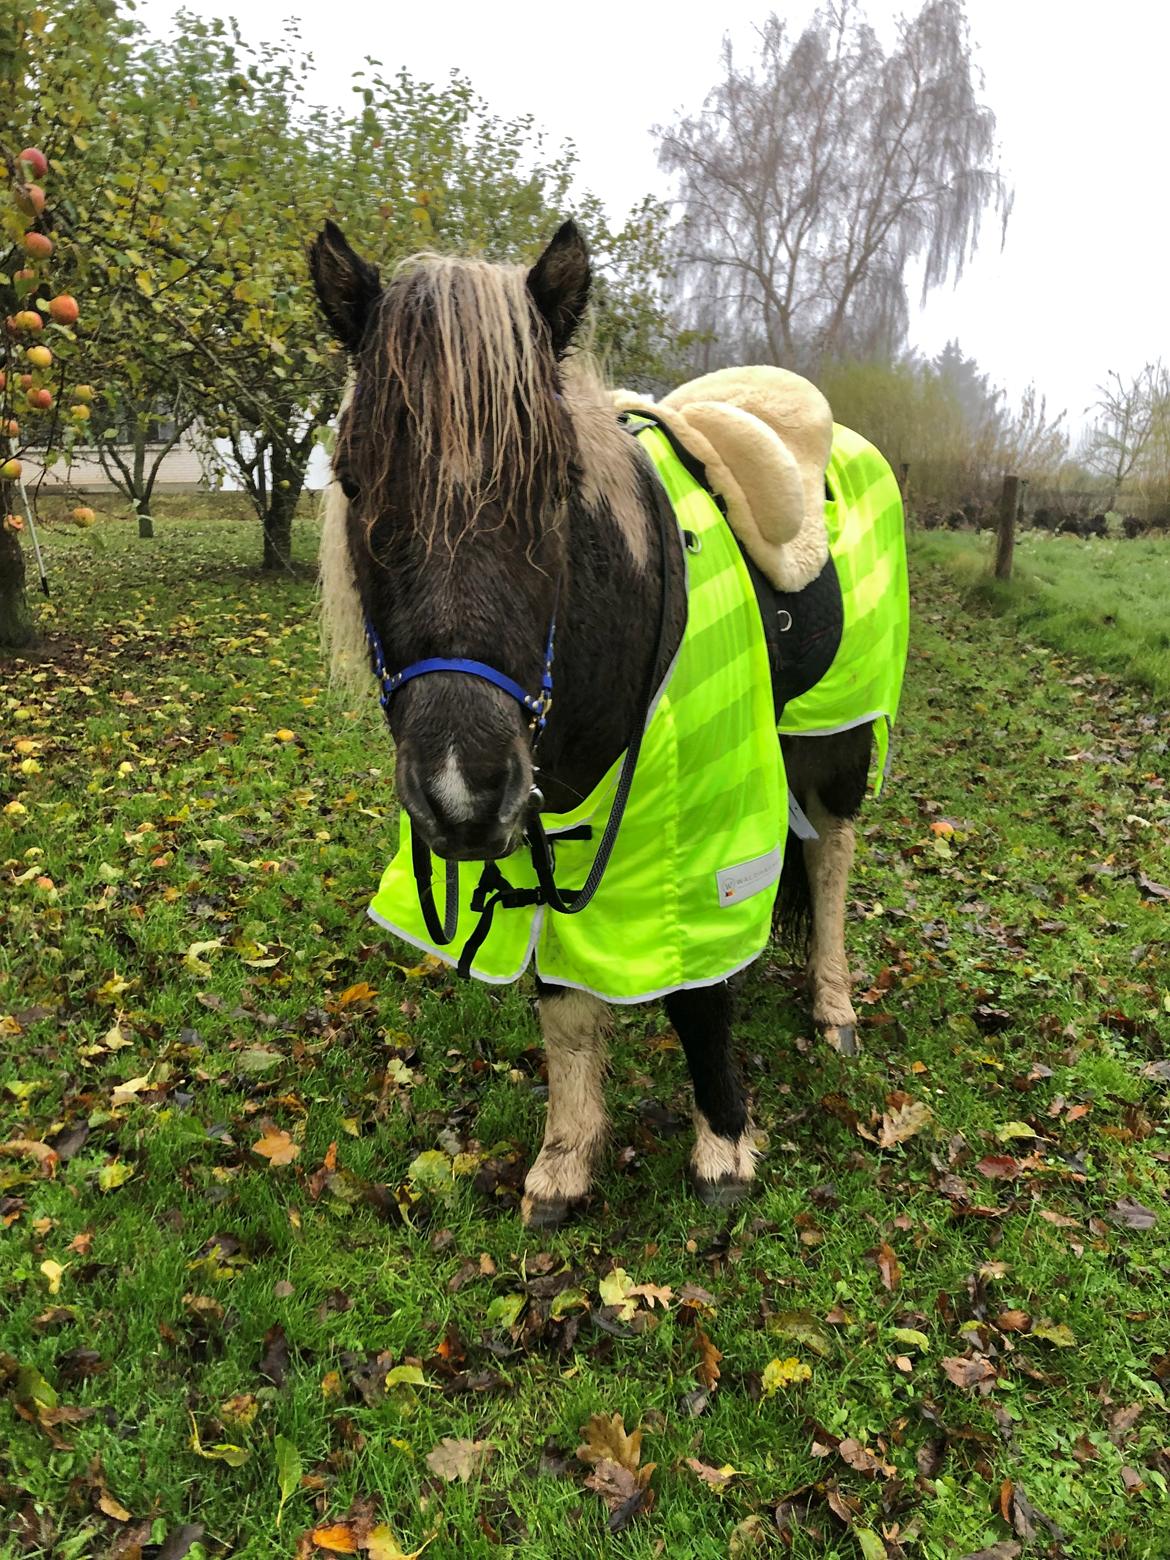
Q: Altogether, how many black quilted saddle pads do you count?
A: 1